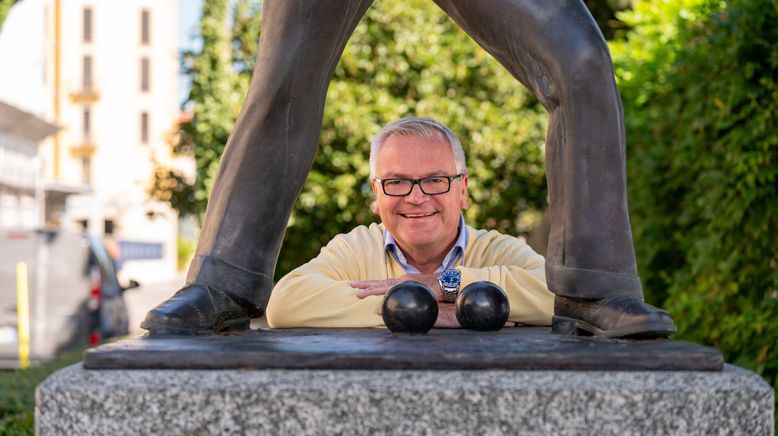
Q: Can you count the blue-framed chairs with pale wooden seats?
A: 0